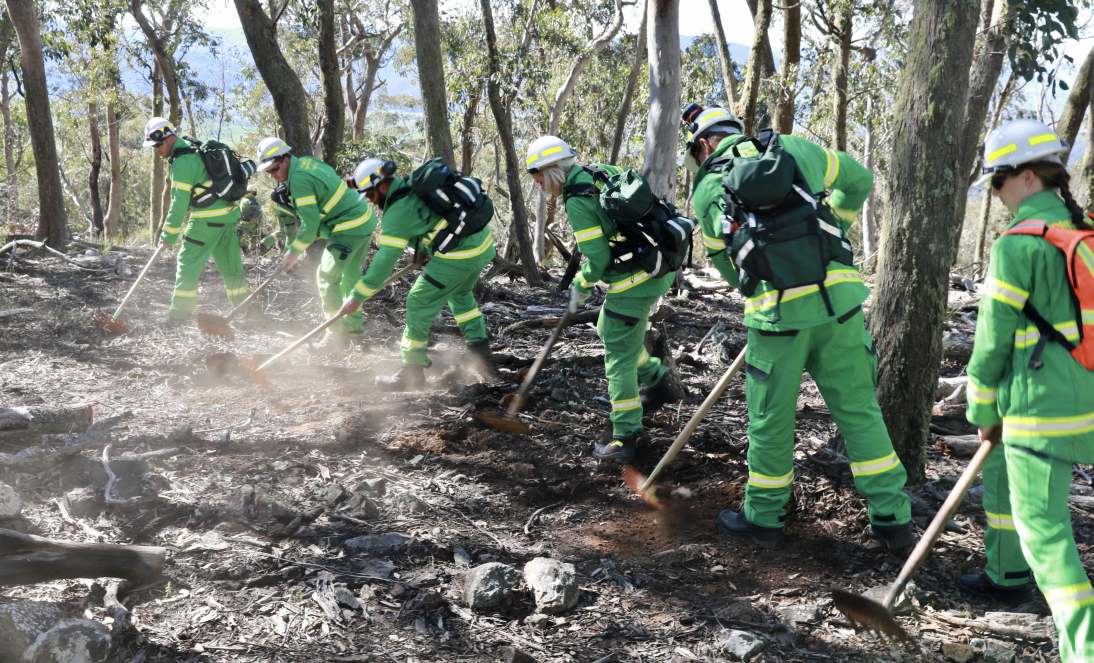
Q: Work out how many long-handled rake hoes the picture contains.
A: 6